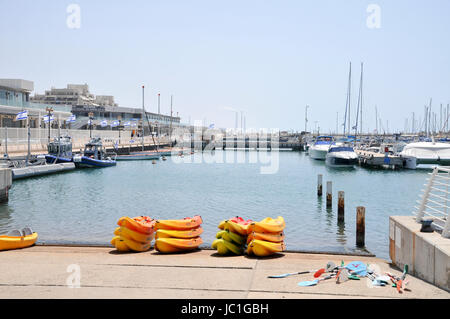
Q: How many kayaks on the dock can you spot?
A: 13